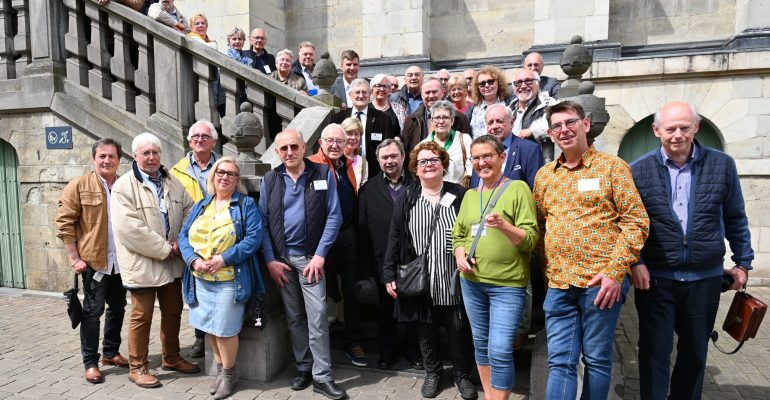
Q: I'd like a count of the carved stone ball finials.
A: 4